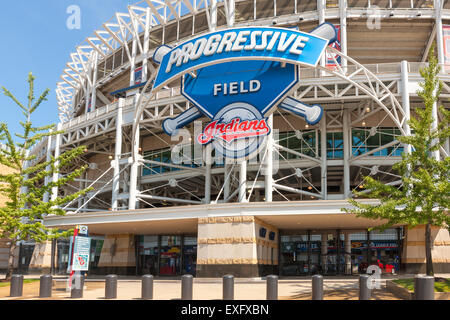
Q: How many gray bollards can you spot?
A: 11